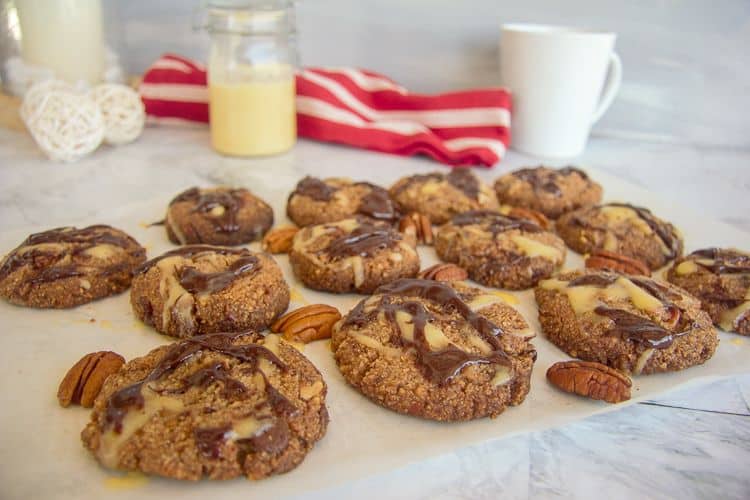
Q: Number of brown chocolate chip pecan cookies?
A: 13